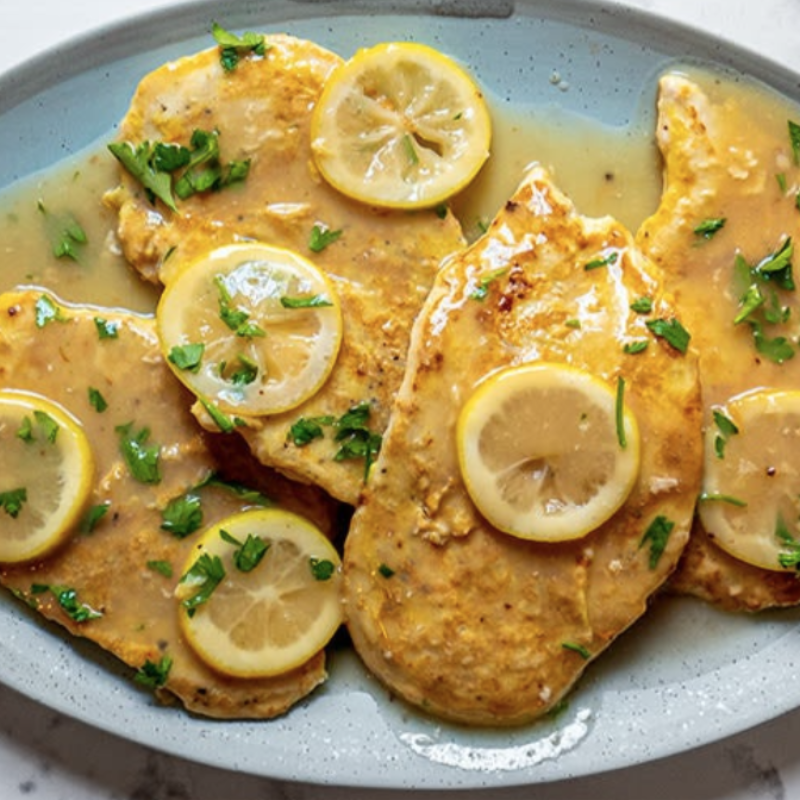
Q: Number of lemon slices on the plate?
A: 6